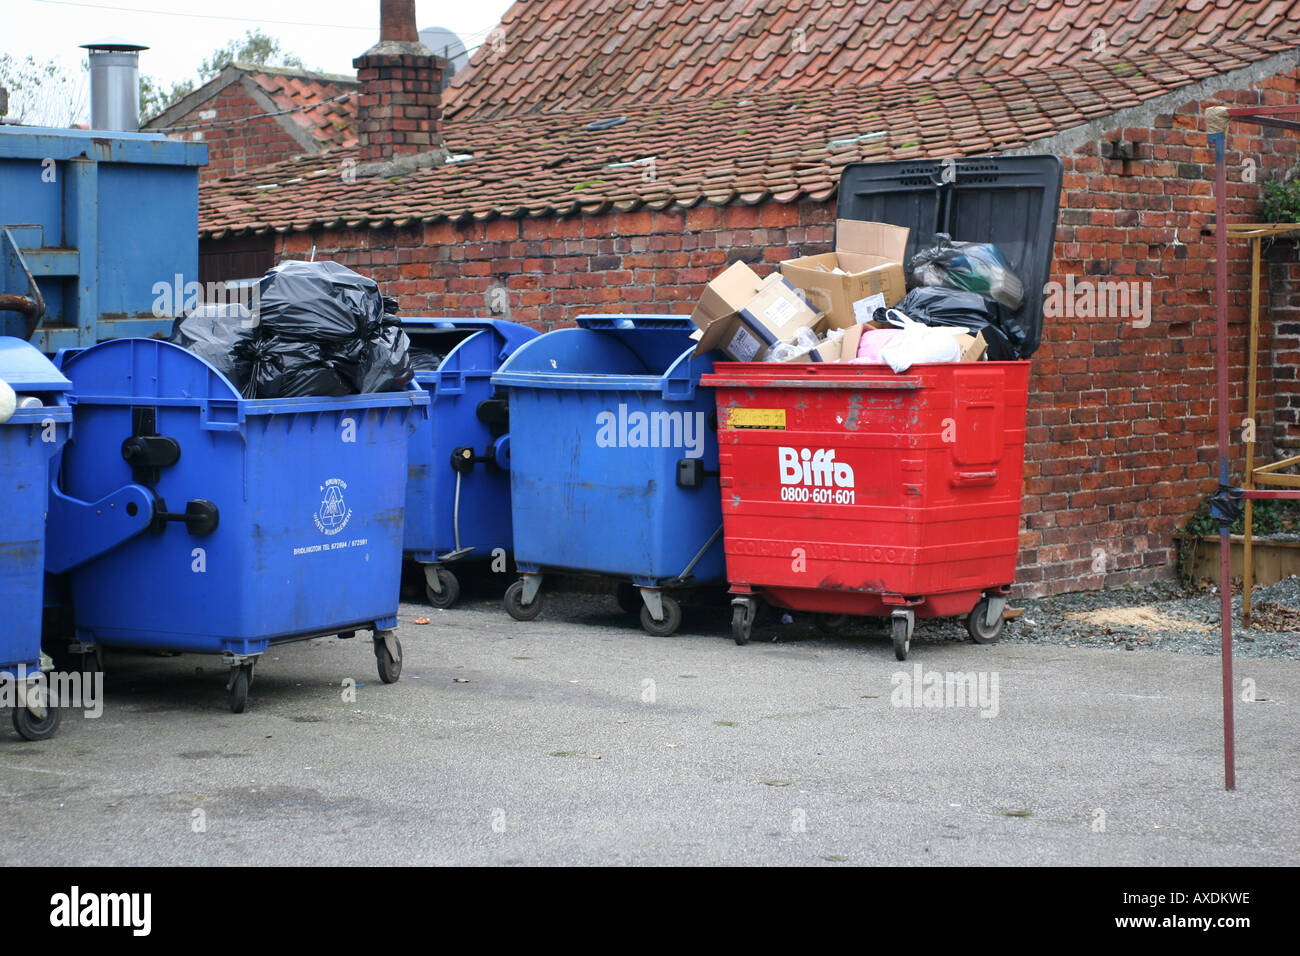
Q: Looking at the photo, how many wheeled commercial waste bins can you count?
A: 5